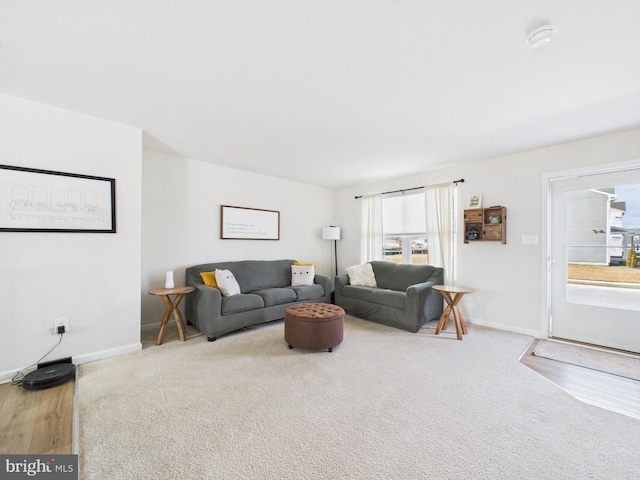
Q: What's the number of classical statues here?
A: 0